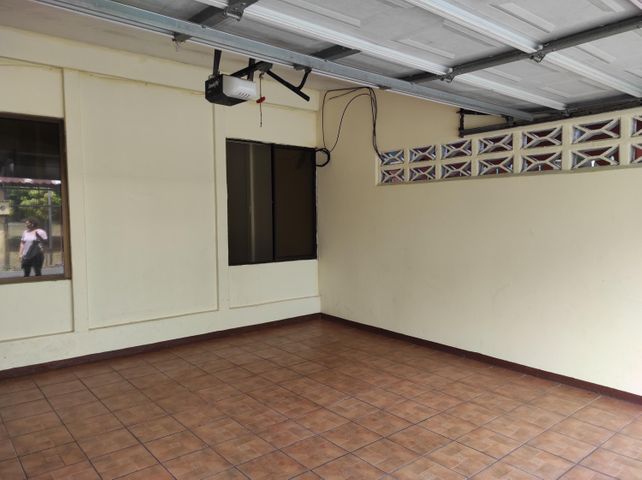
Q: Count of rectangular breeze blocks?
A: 14